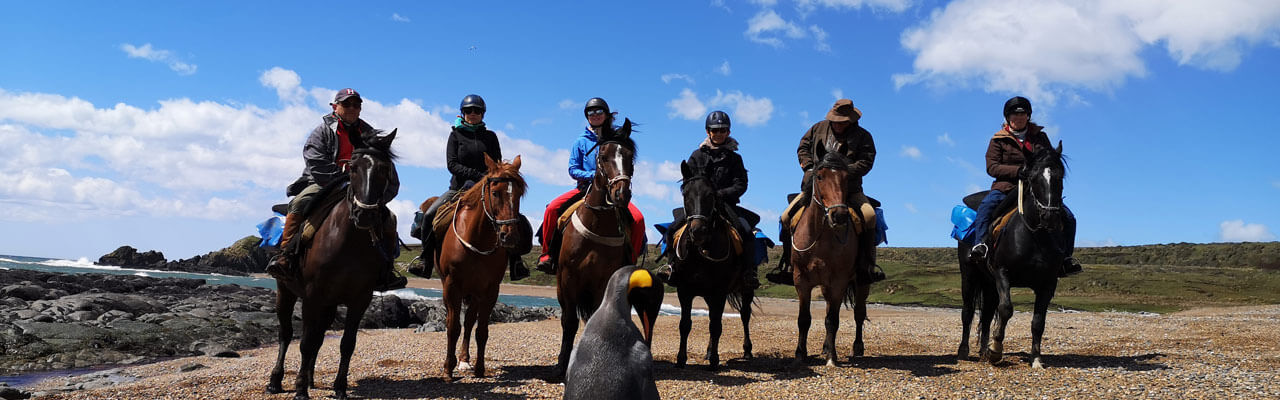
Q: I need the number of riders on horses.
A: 6